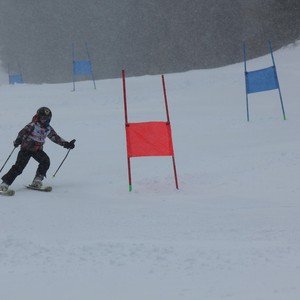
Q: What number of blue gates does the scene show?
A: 3